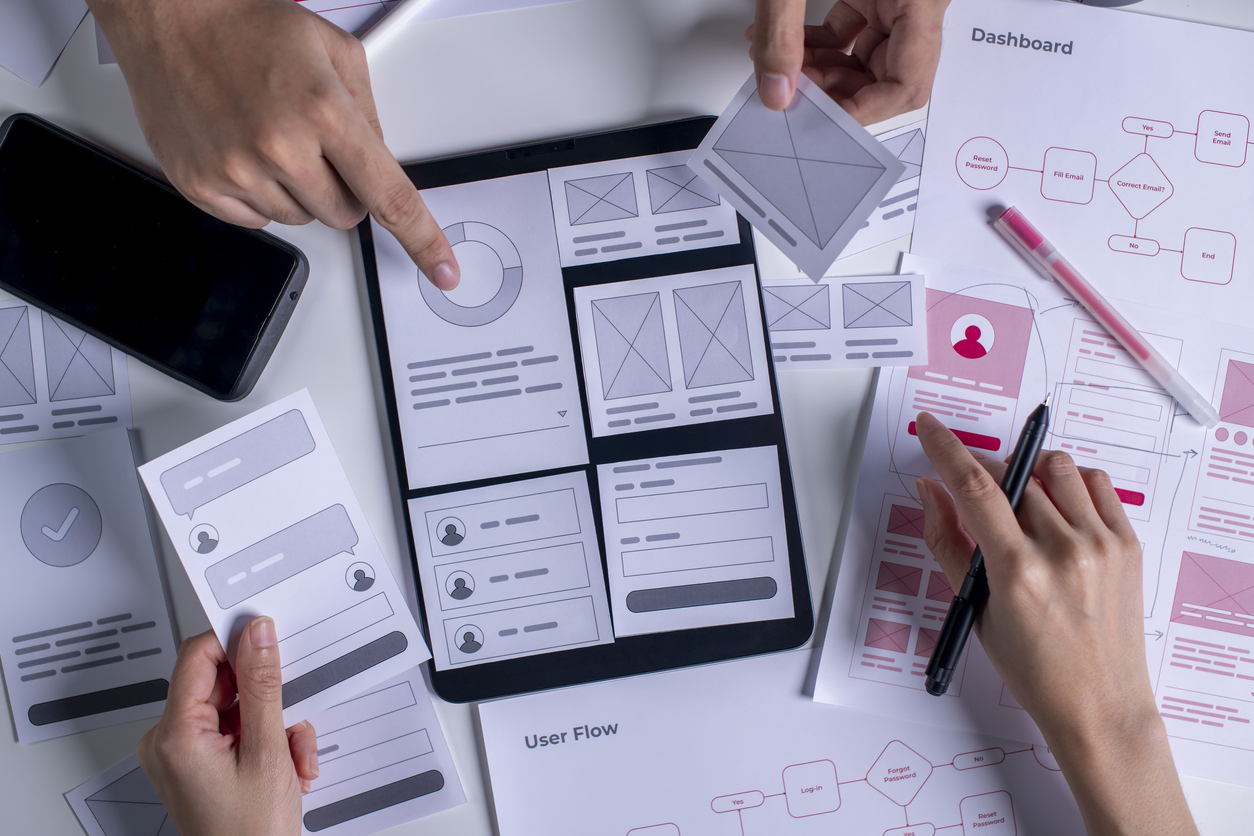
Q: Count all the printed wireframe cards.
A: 13